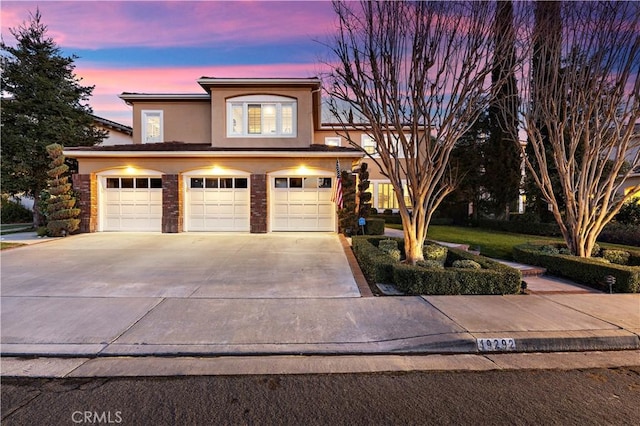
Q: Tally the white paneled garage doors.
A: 3